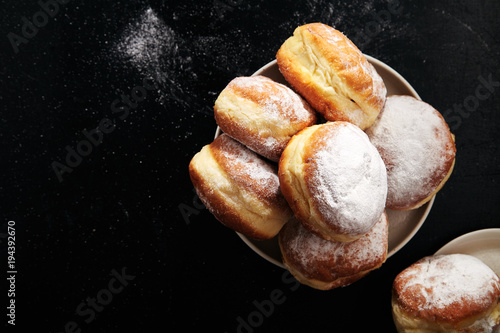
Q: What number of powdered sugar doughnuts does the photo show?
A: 7